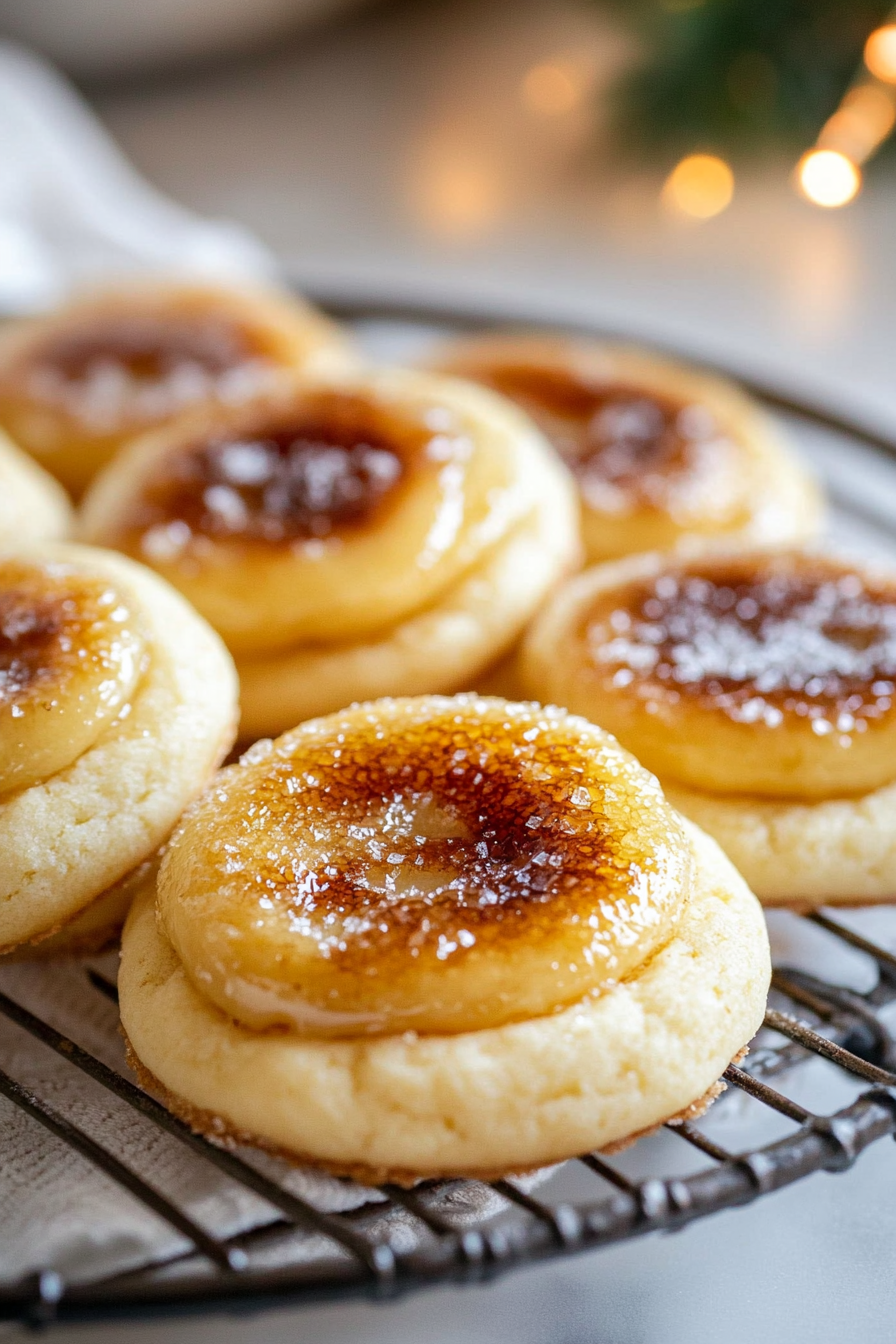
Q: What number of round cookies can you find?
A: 7